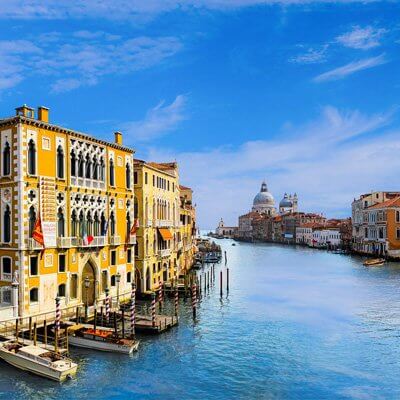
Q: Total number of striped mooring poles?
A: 7